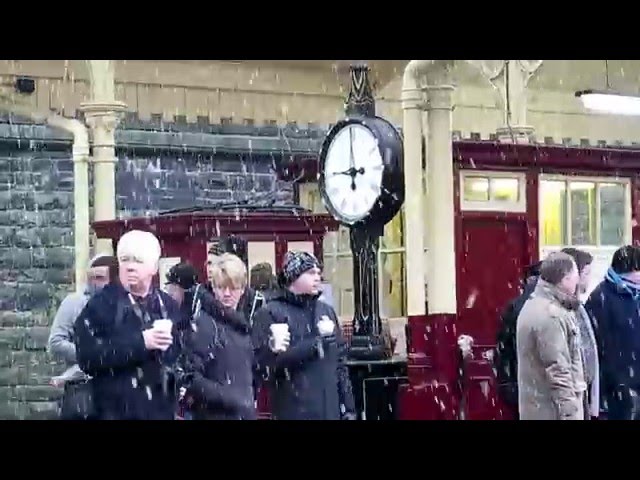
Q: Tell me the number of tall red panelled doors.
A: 1